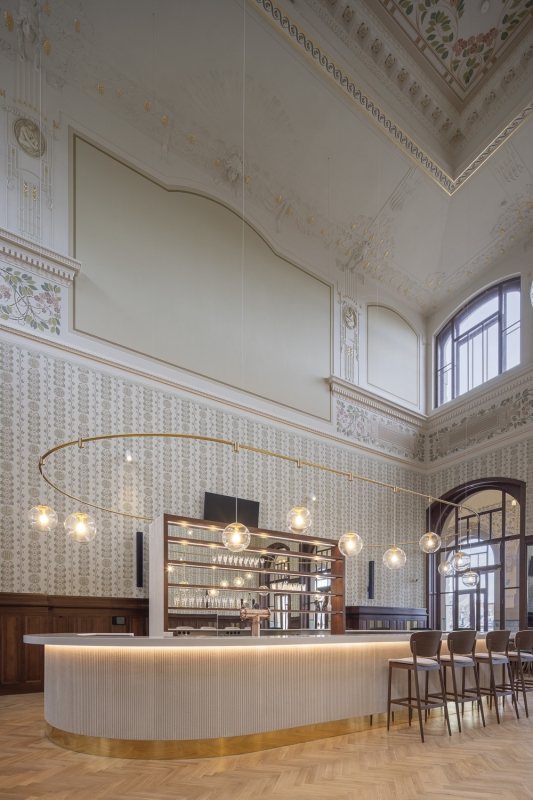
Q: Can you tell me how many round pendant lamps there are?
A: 10